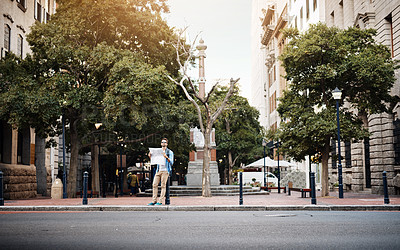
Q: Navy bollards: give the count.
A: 6